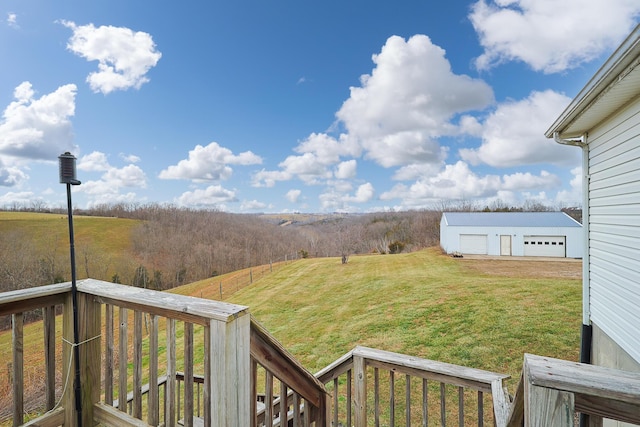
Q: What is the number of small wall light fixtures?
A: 2